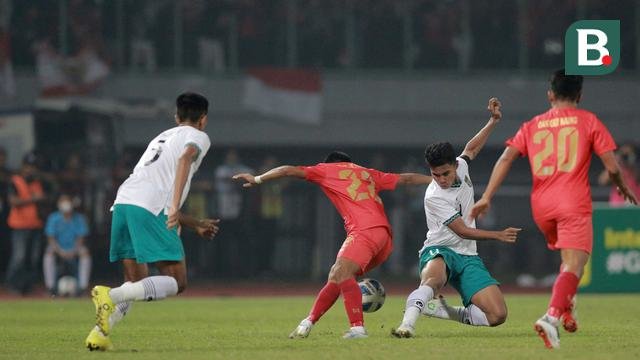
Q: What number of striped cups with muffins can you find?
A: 0